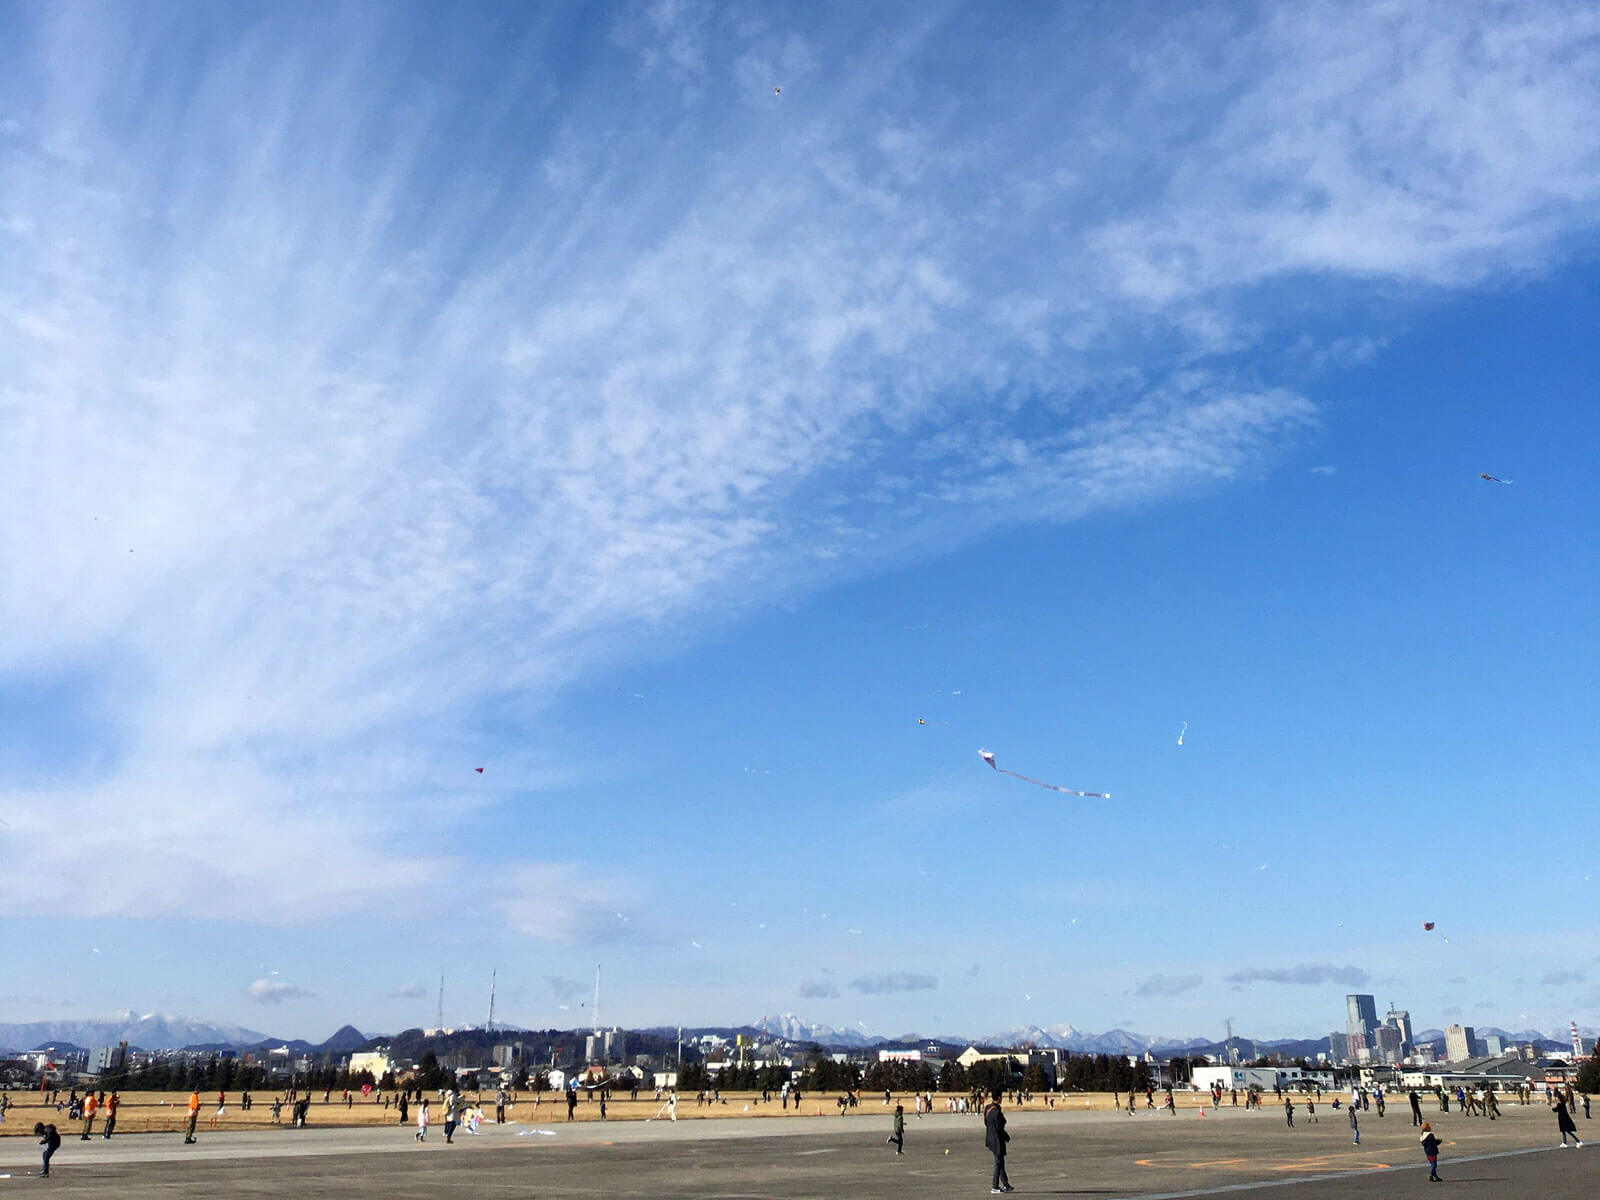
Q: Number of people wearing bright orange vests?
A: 3